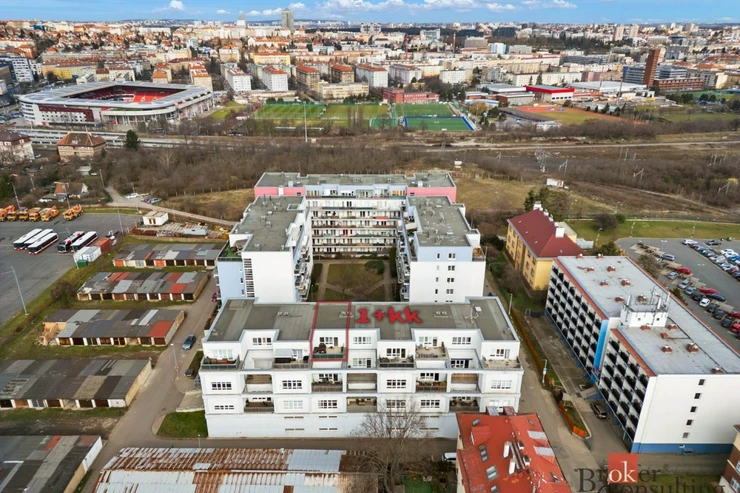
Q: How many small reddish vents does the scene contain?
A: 14